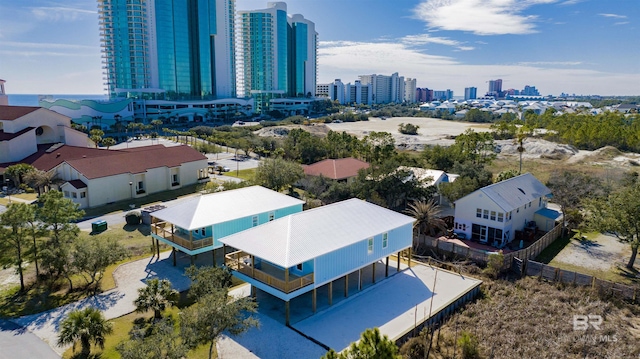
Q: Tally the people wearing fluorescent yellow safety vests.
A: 0